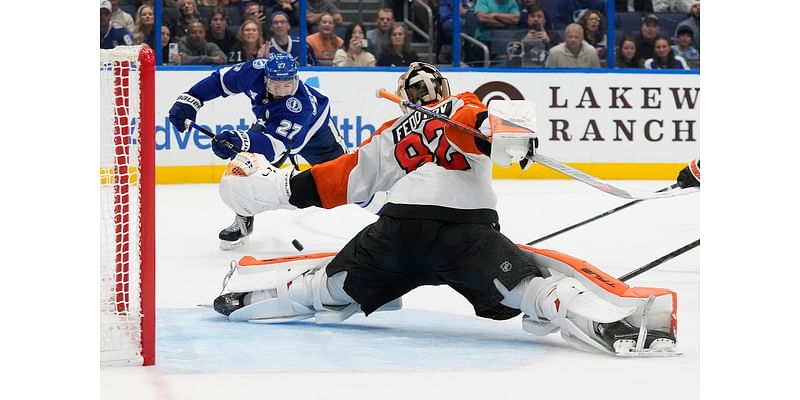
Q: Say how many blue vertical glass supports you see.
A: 4